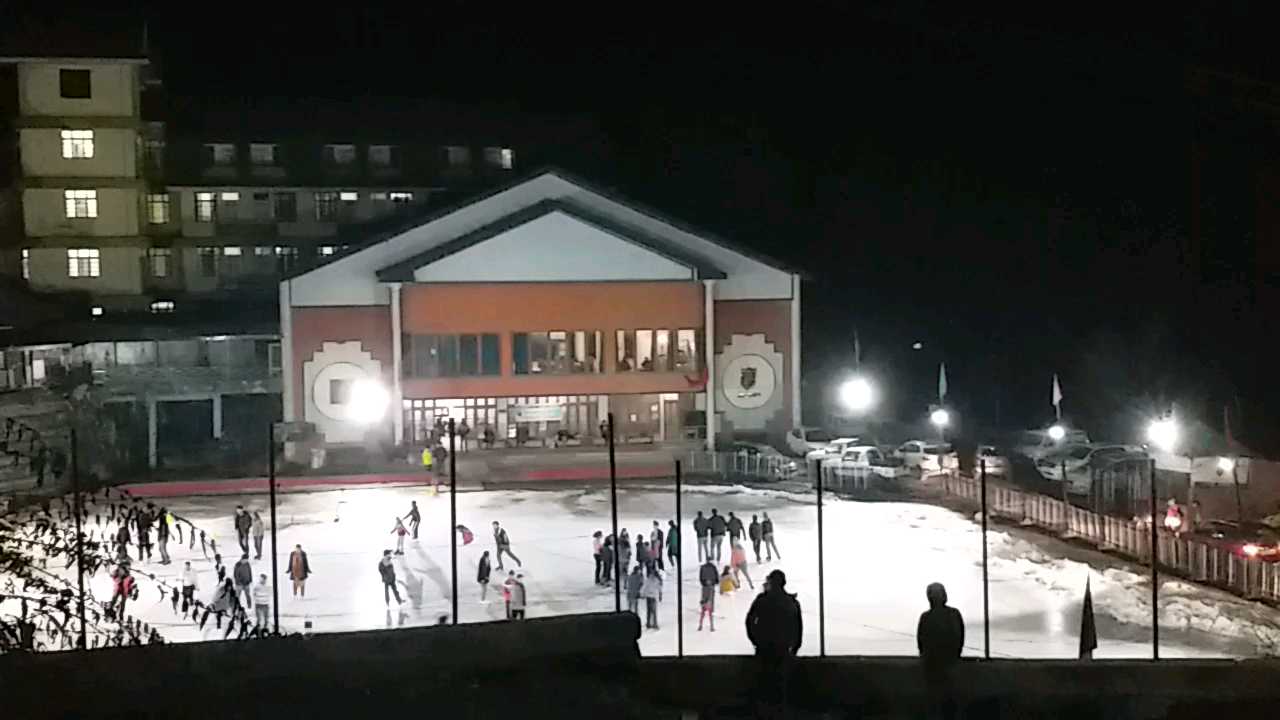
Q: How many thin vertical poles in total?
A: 8